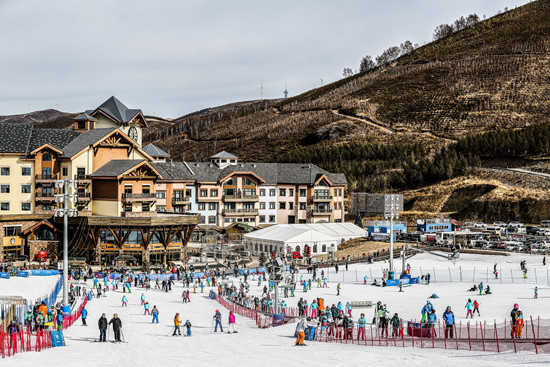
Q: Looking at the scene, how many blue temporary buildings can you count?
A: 2